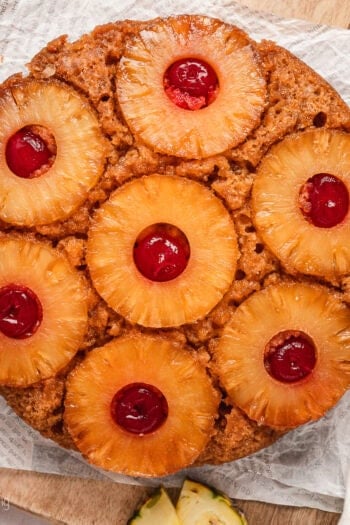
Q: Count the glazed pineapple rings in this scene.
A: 7